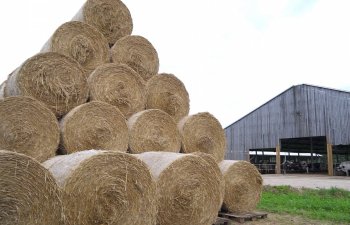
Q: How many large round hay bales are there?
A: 14